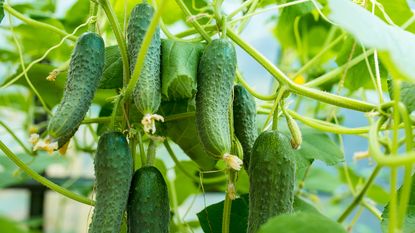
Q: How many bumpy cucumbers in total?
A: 7